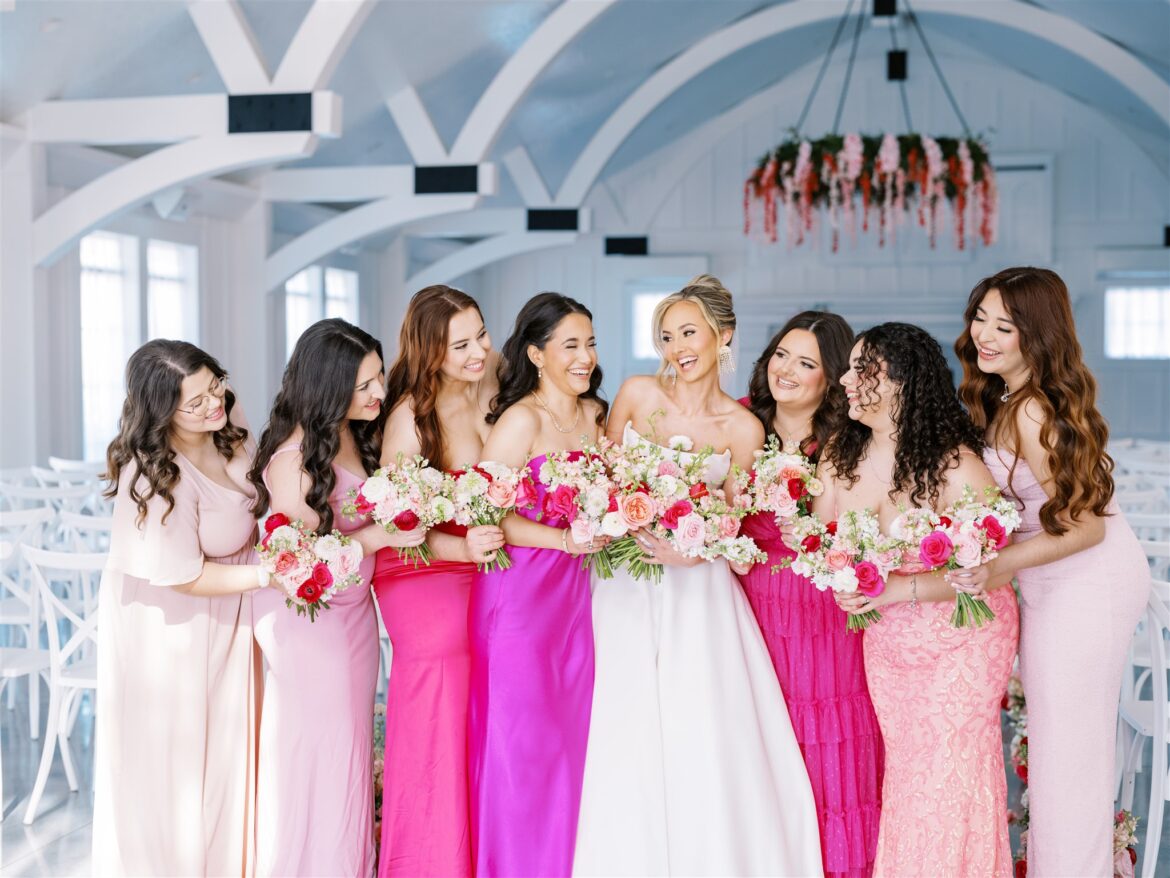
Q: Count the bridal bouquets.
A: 8